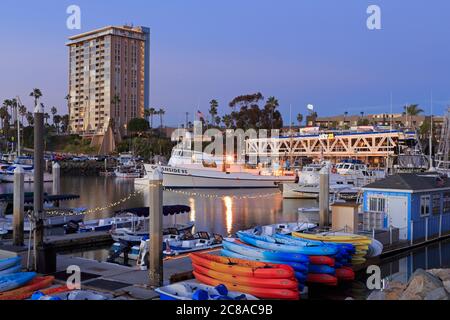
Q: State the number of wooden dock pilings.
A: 5